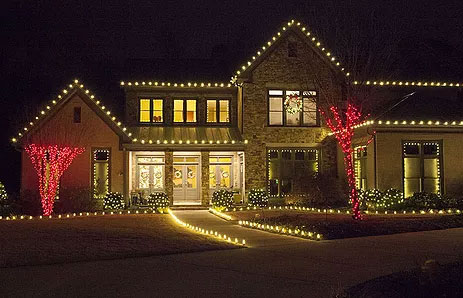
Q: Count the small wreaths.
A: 6